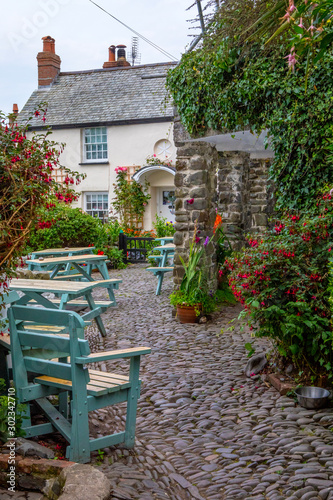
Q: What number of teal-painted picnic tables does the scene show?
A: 5